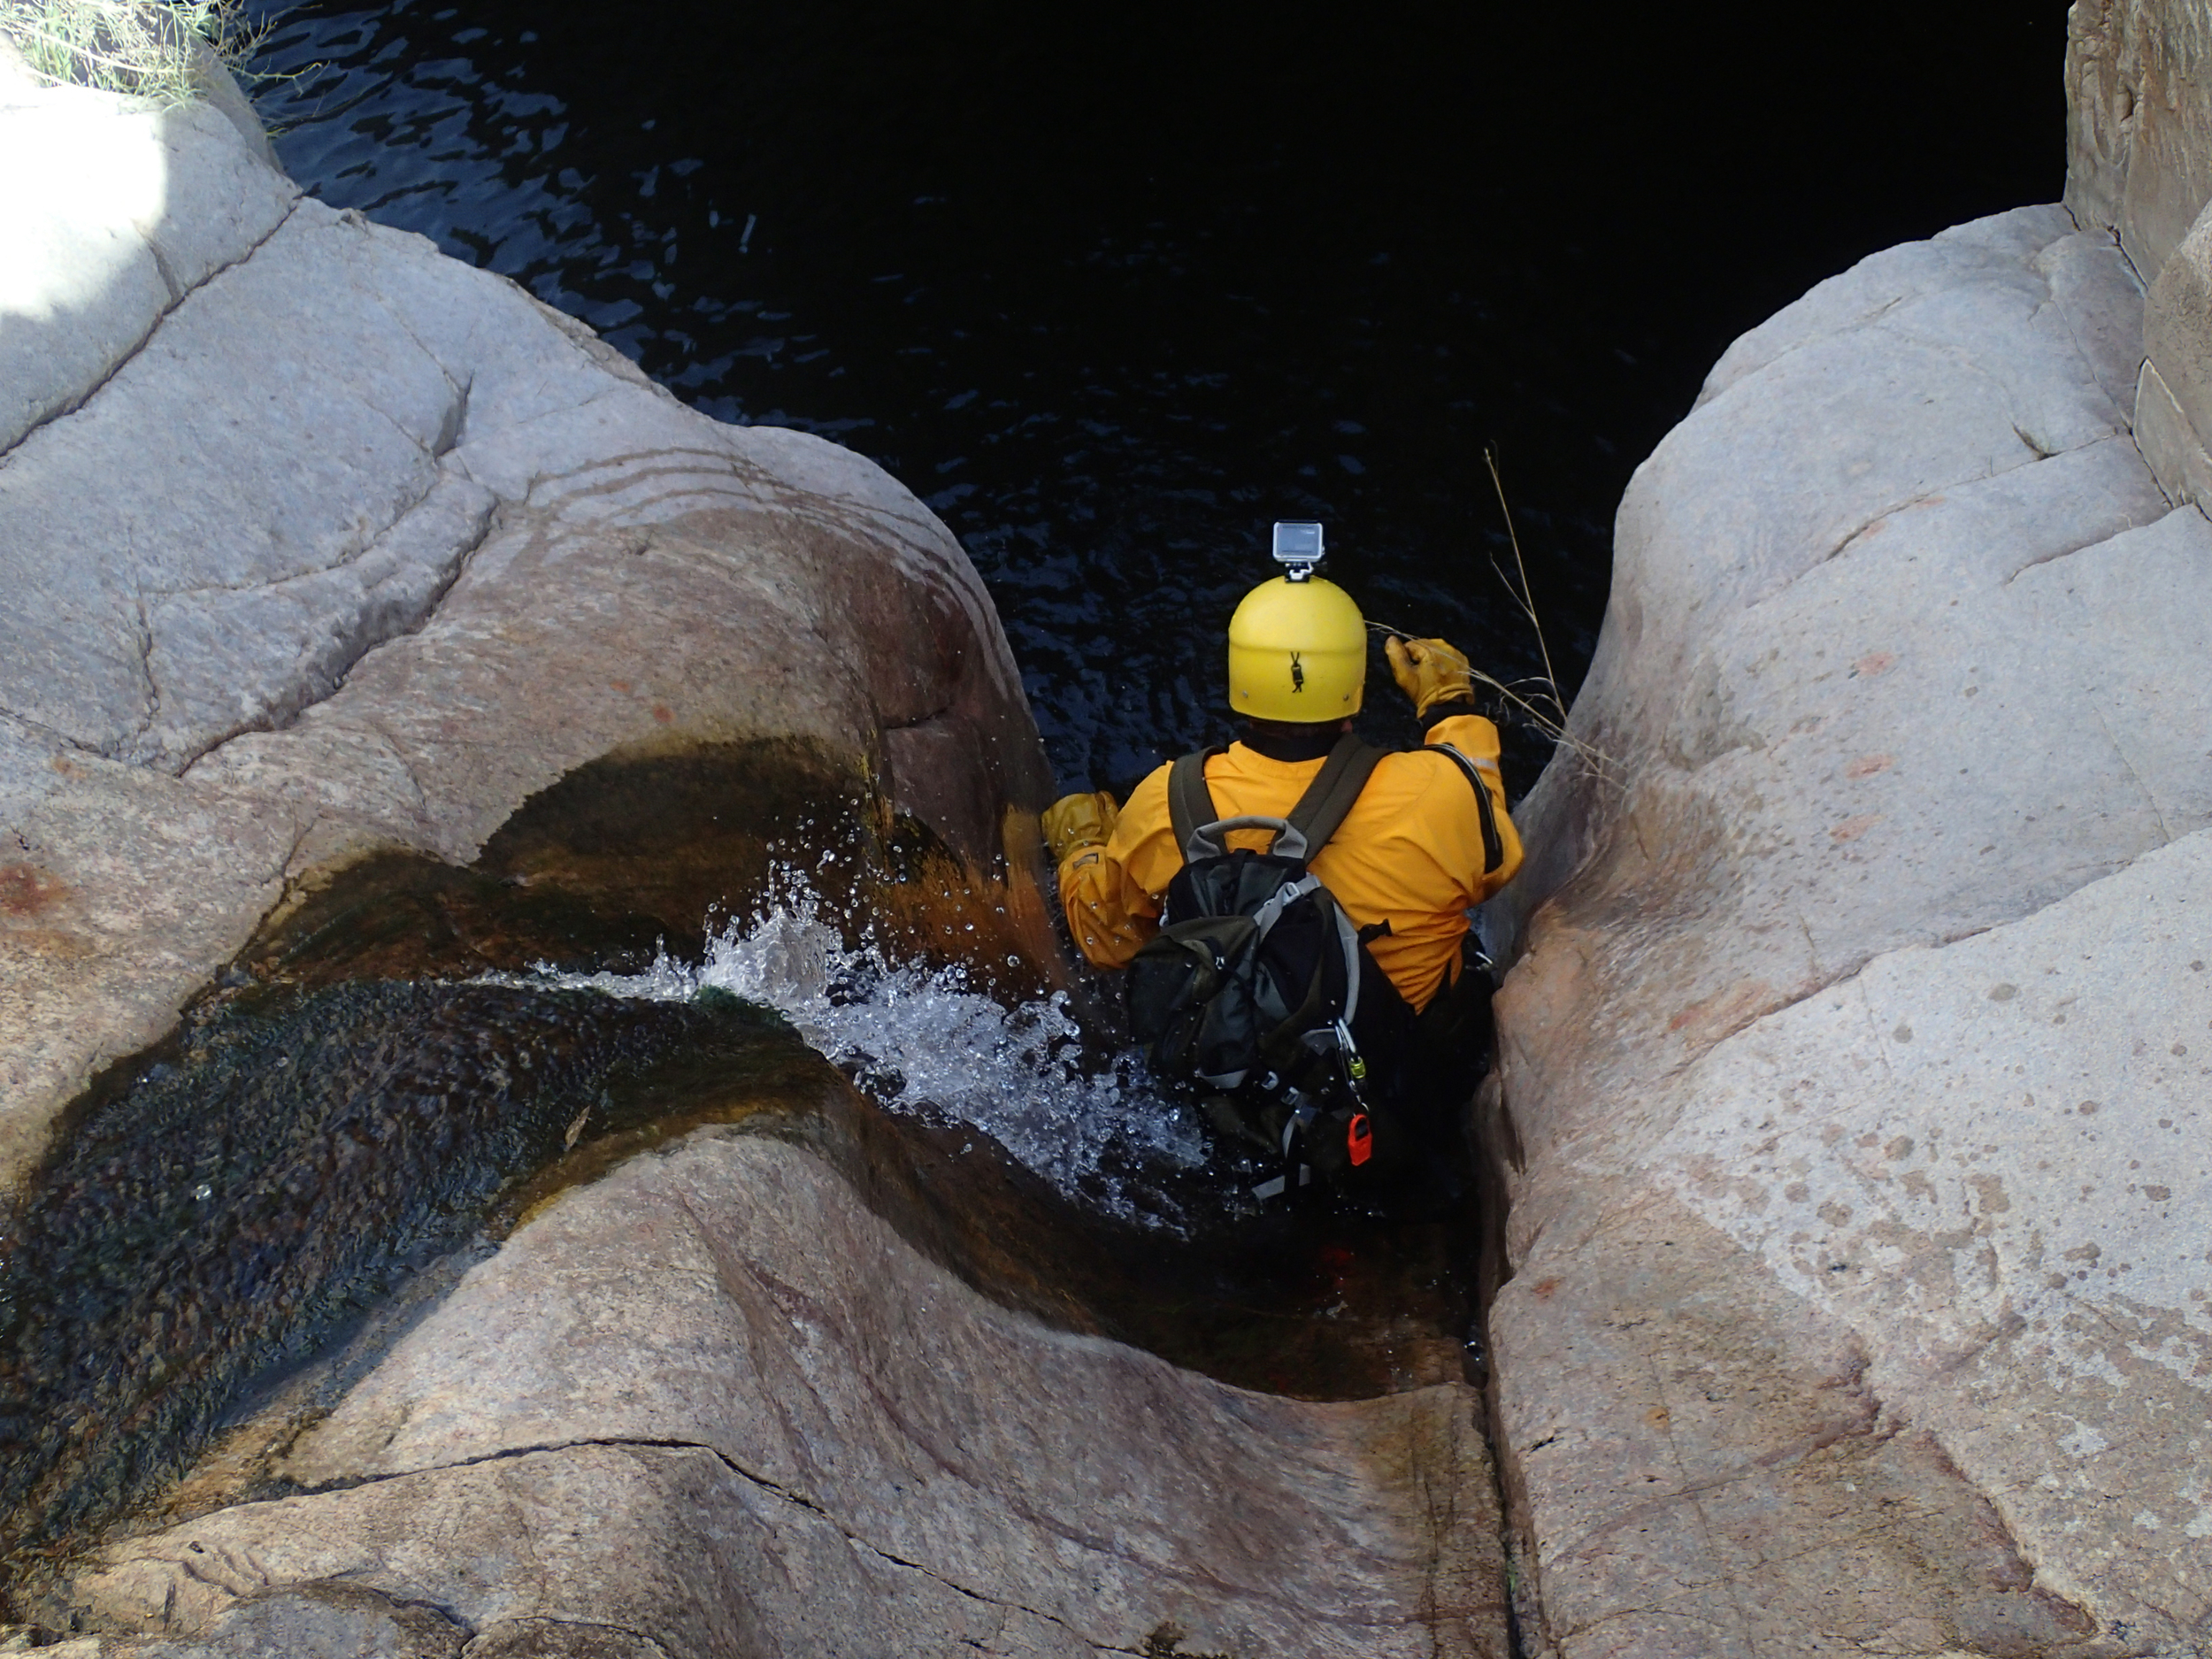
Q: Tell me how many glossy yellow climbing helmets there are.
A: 1